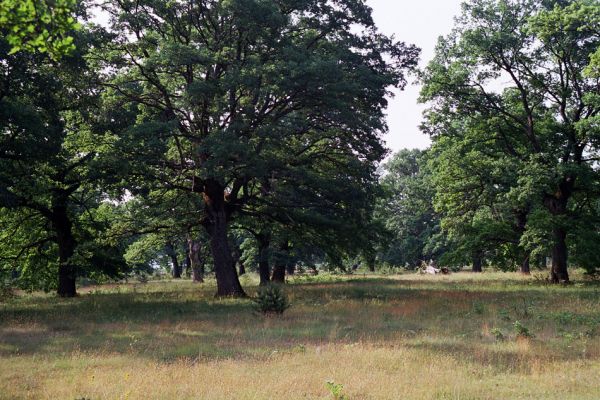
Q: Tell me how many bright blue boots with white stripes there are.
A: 0